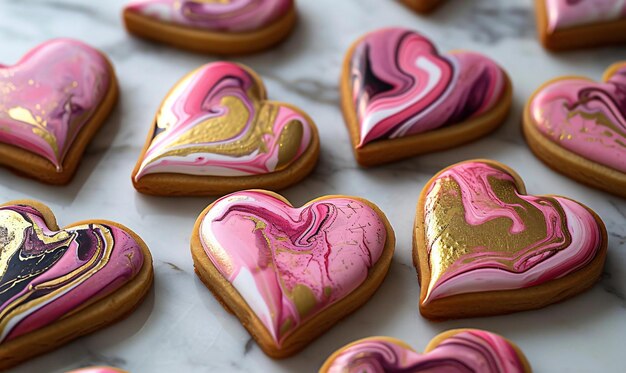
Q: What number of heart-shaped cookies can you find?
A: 12